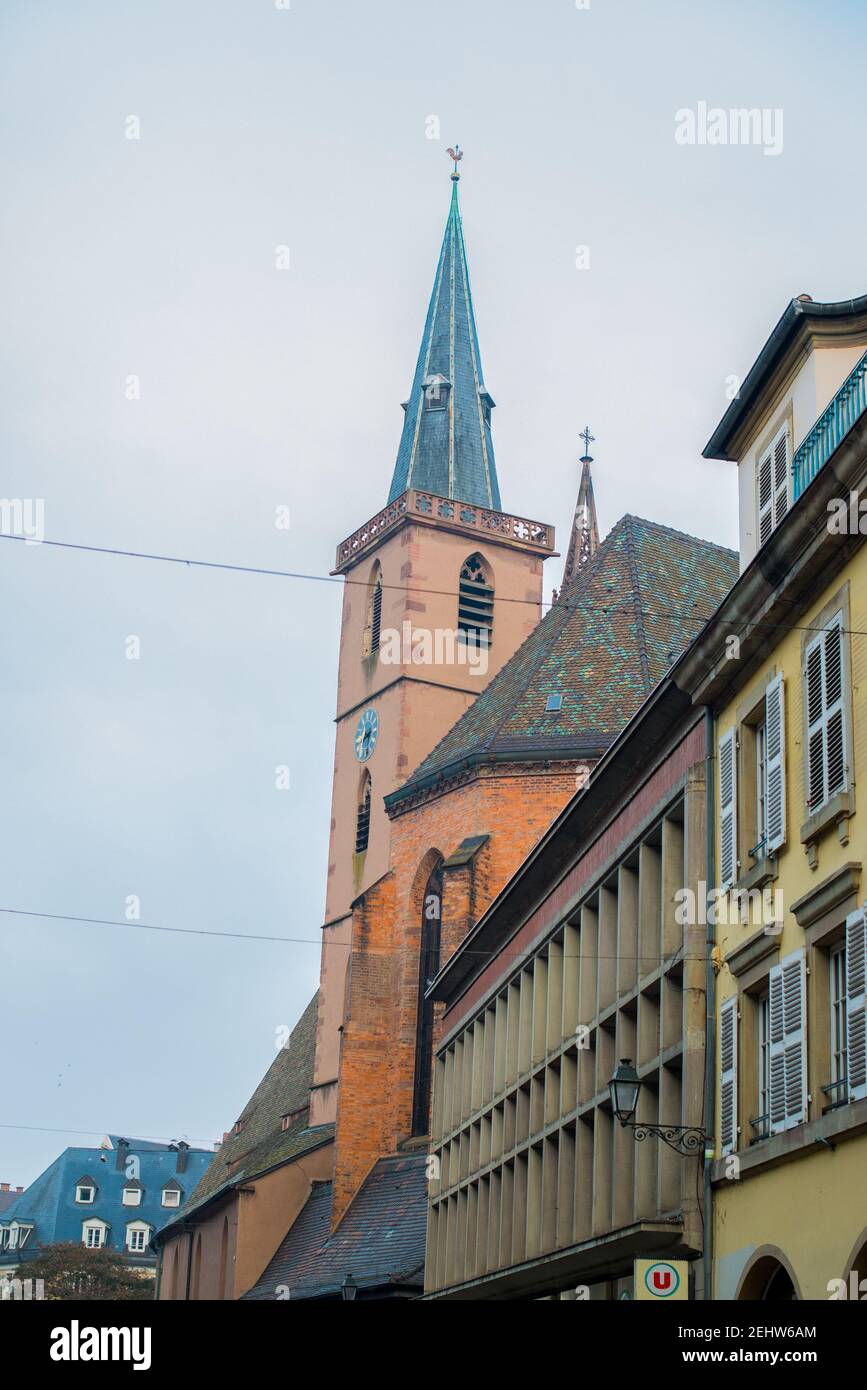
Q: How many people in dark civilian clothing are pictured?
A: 0